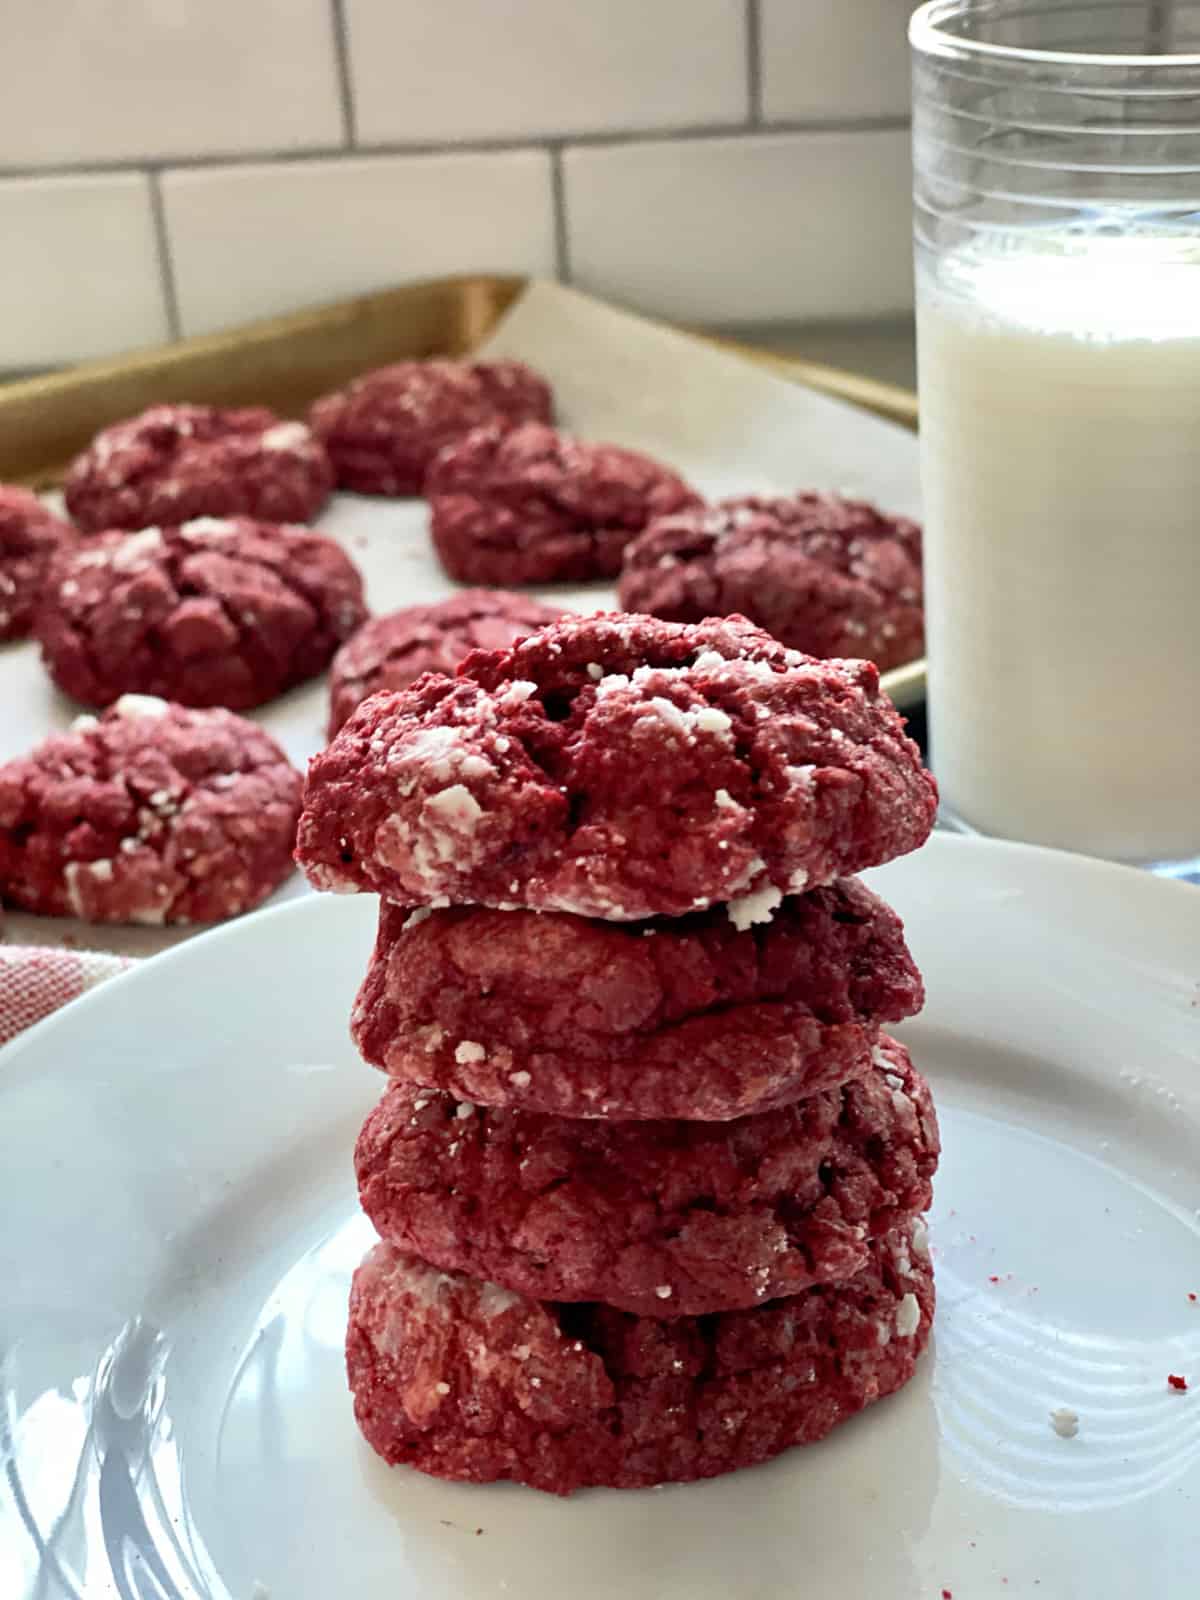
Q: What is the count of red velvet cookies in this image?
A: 12